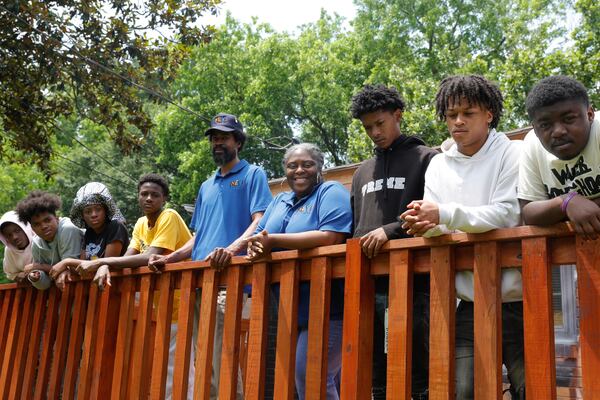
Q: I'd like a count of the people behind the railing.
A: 9